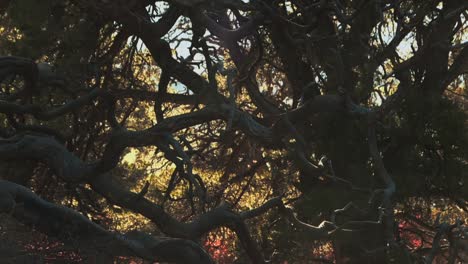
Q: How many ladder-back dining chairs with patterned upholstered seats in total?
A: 0